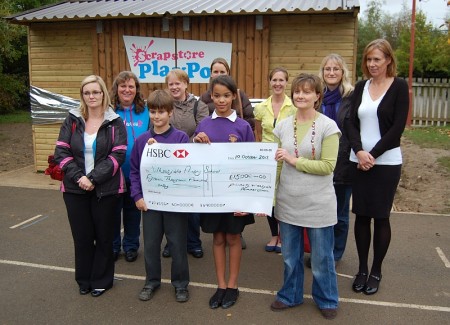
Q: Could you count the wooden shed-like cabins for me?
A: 1